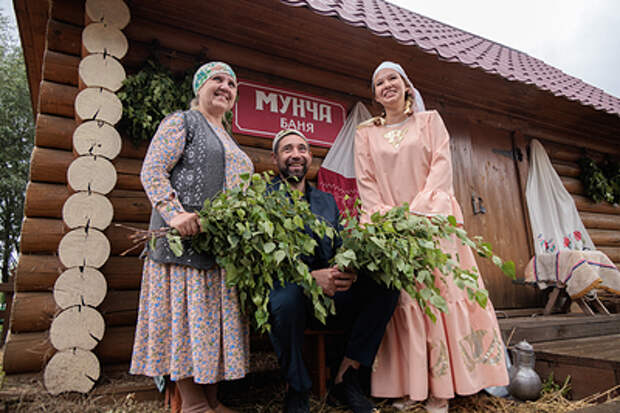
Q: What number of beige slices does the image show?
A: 11